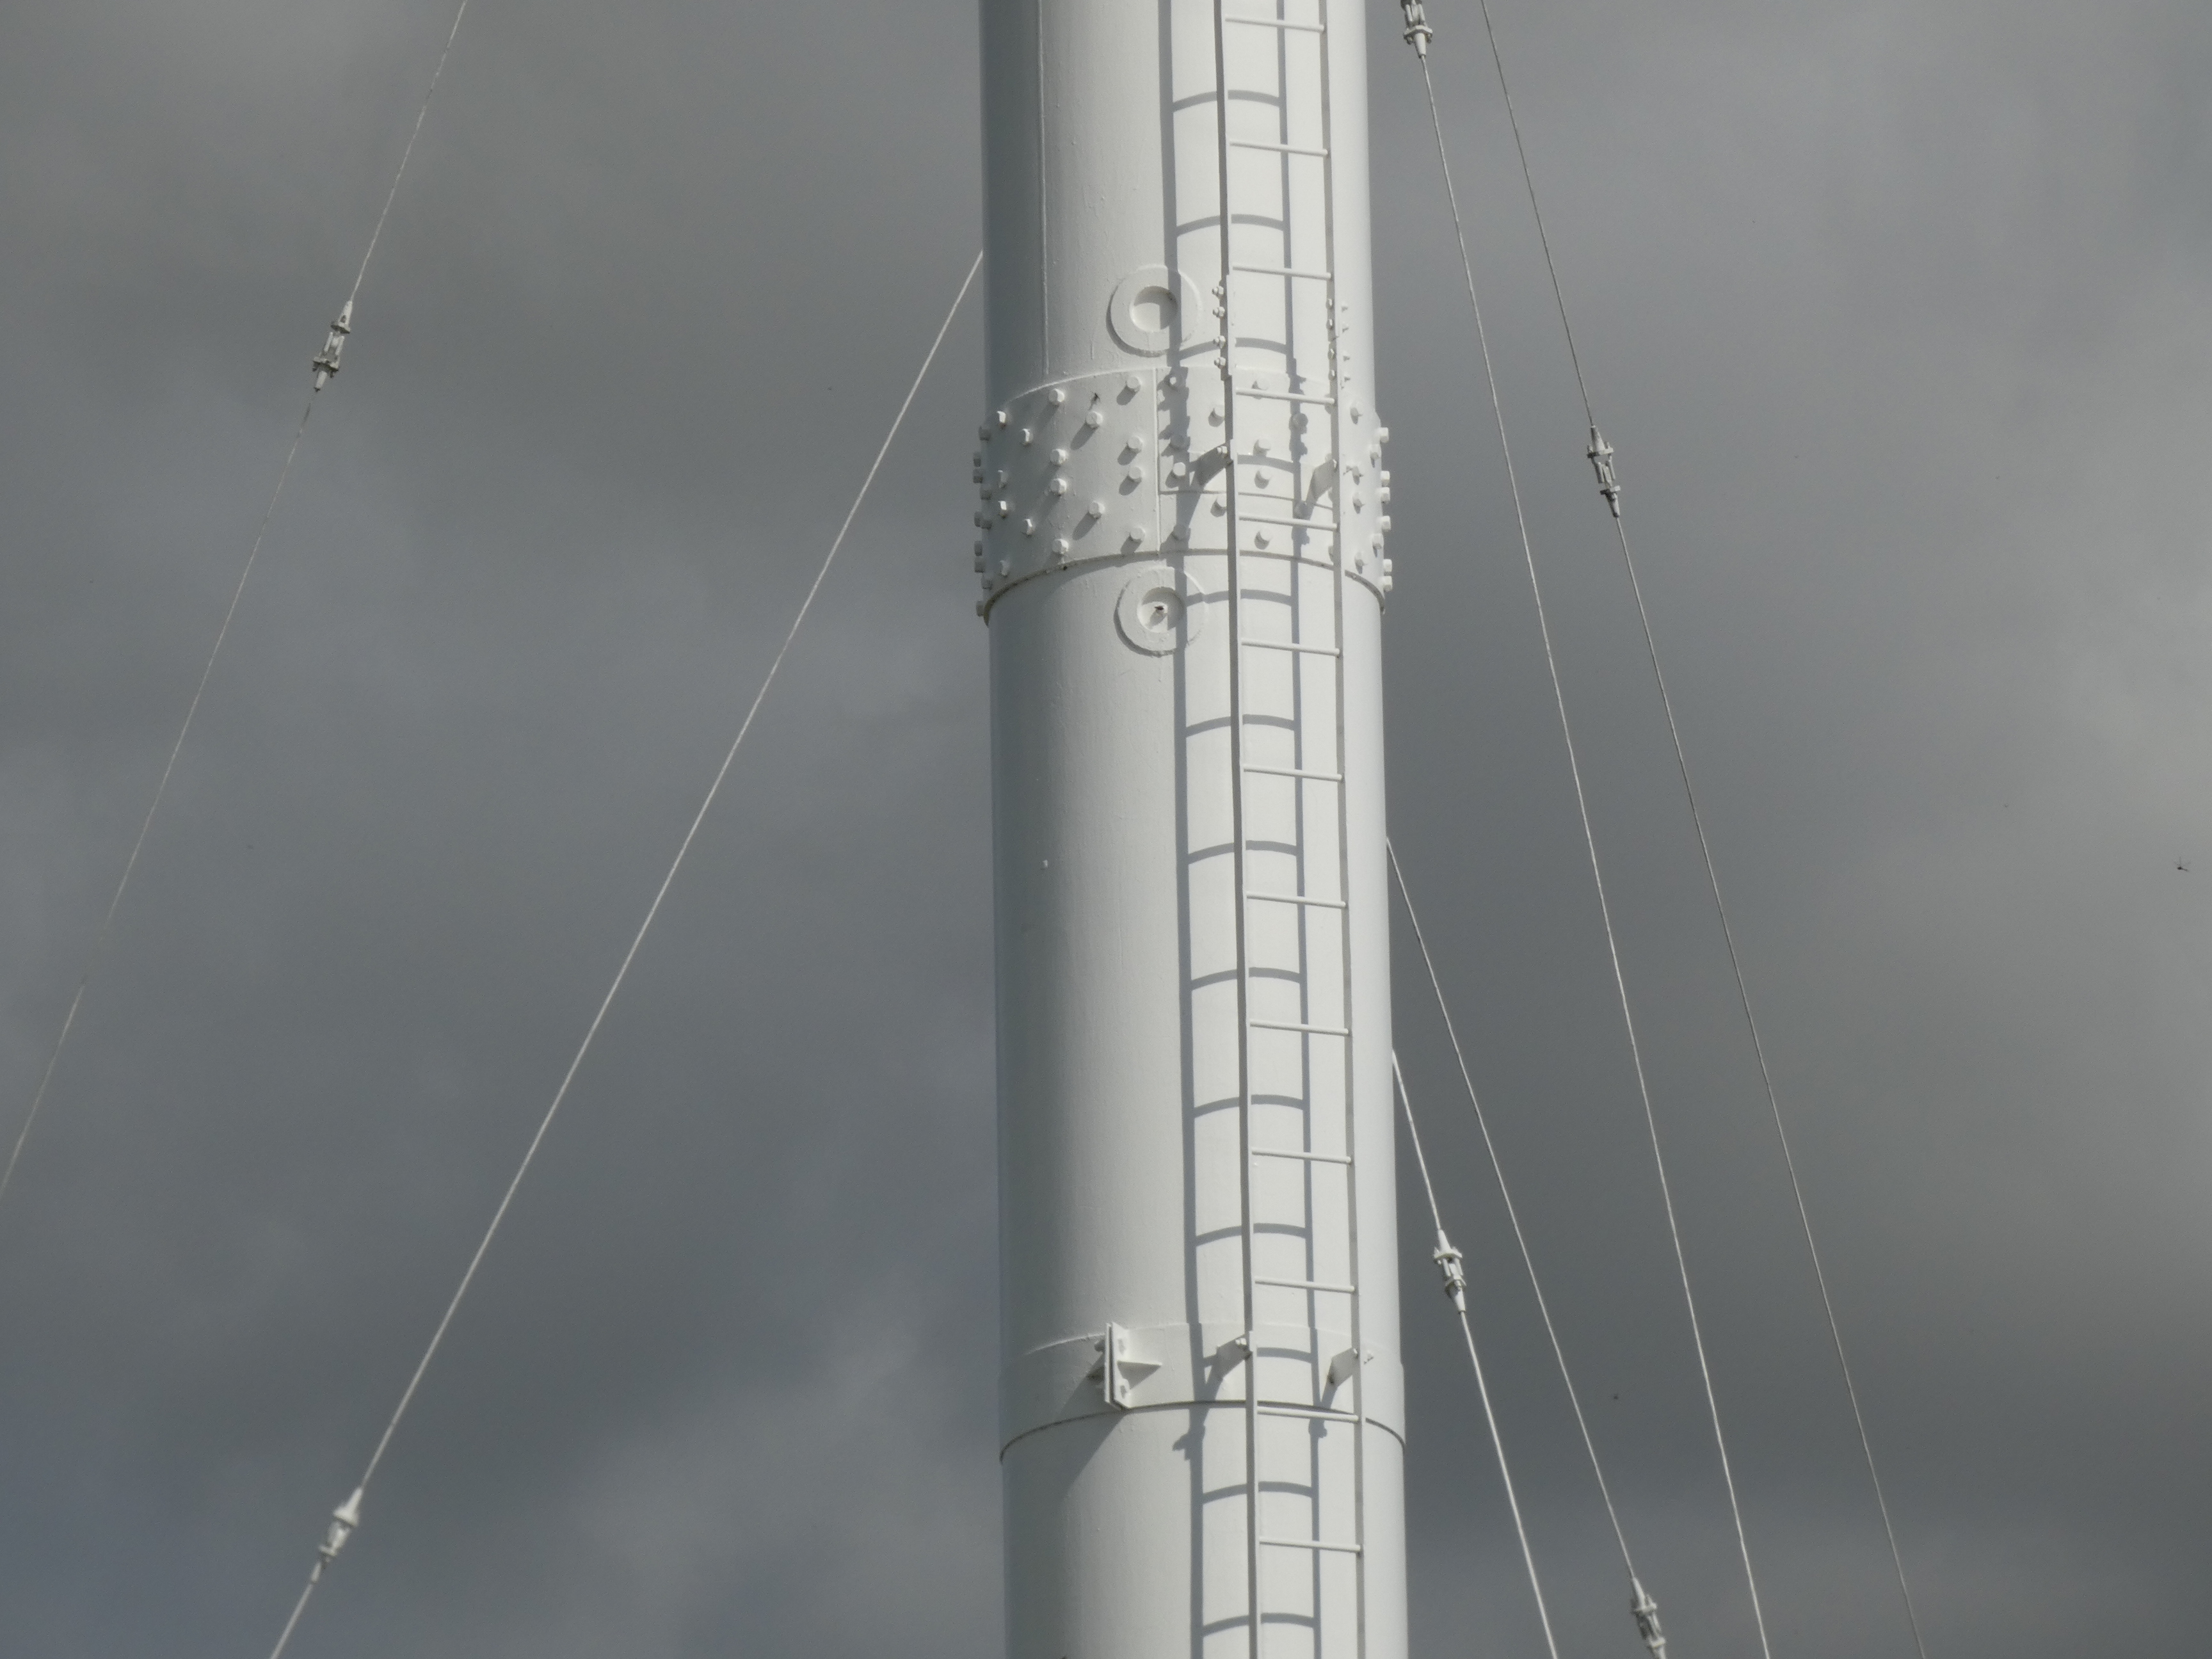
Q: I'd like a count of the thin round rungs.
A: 13